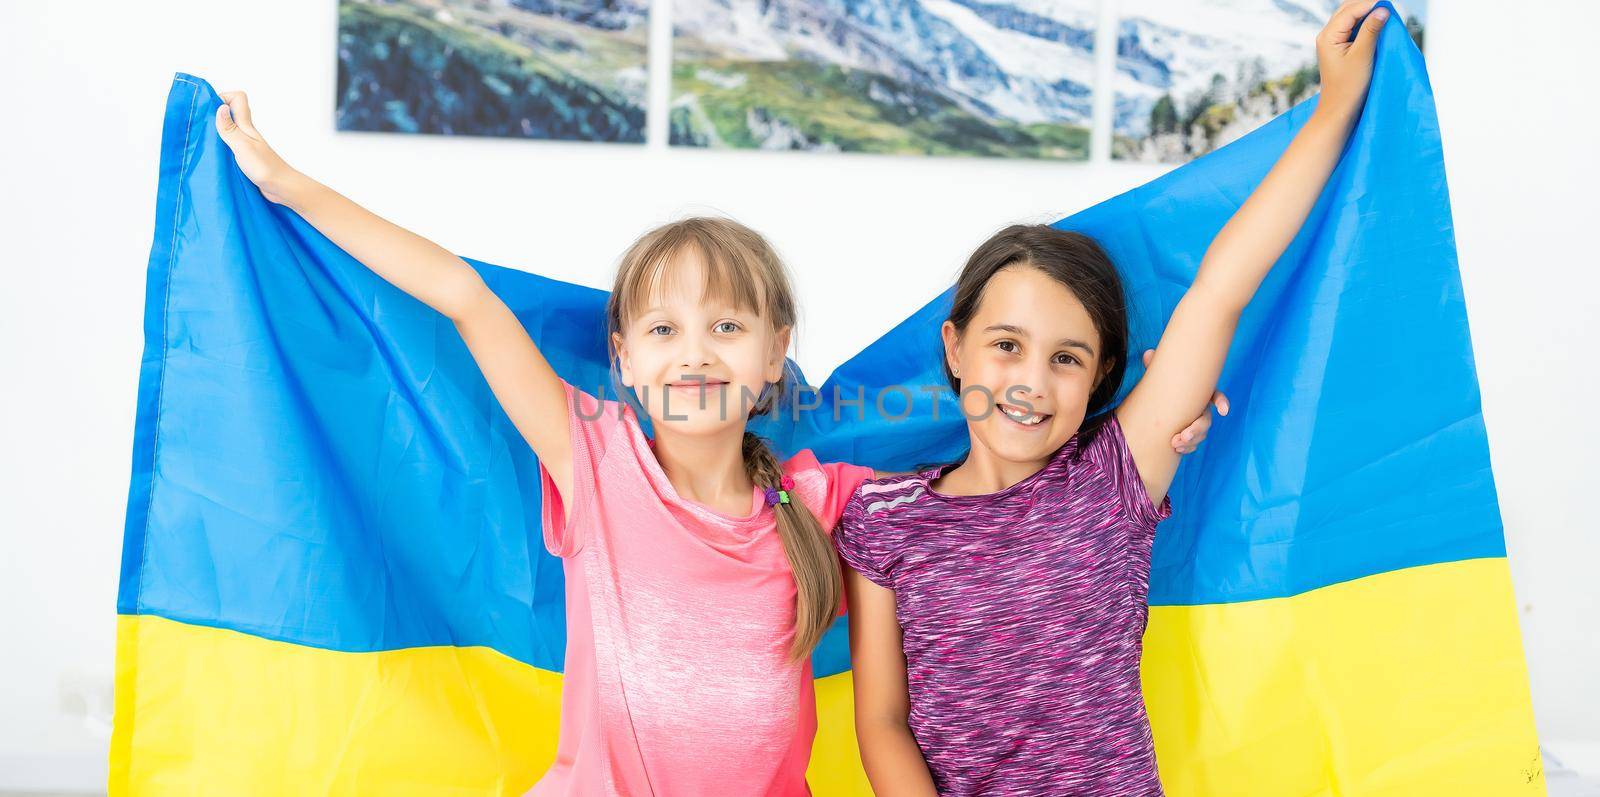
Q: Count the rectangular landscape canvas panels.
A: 3